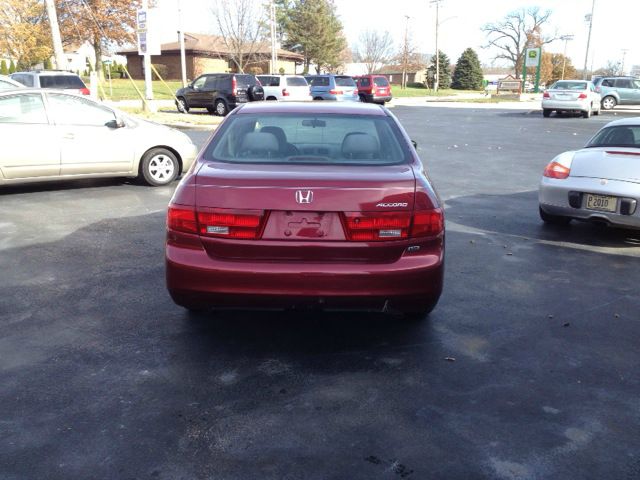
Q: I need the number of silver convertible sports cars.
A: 1